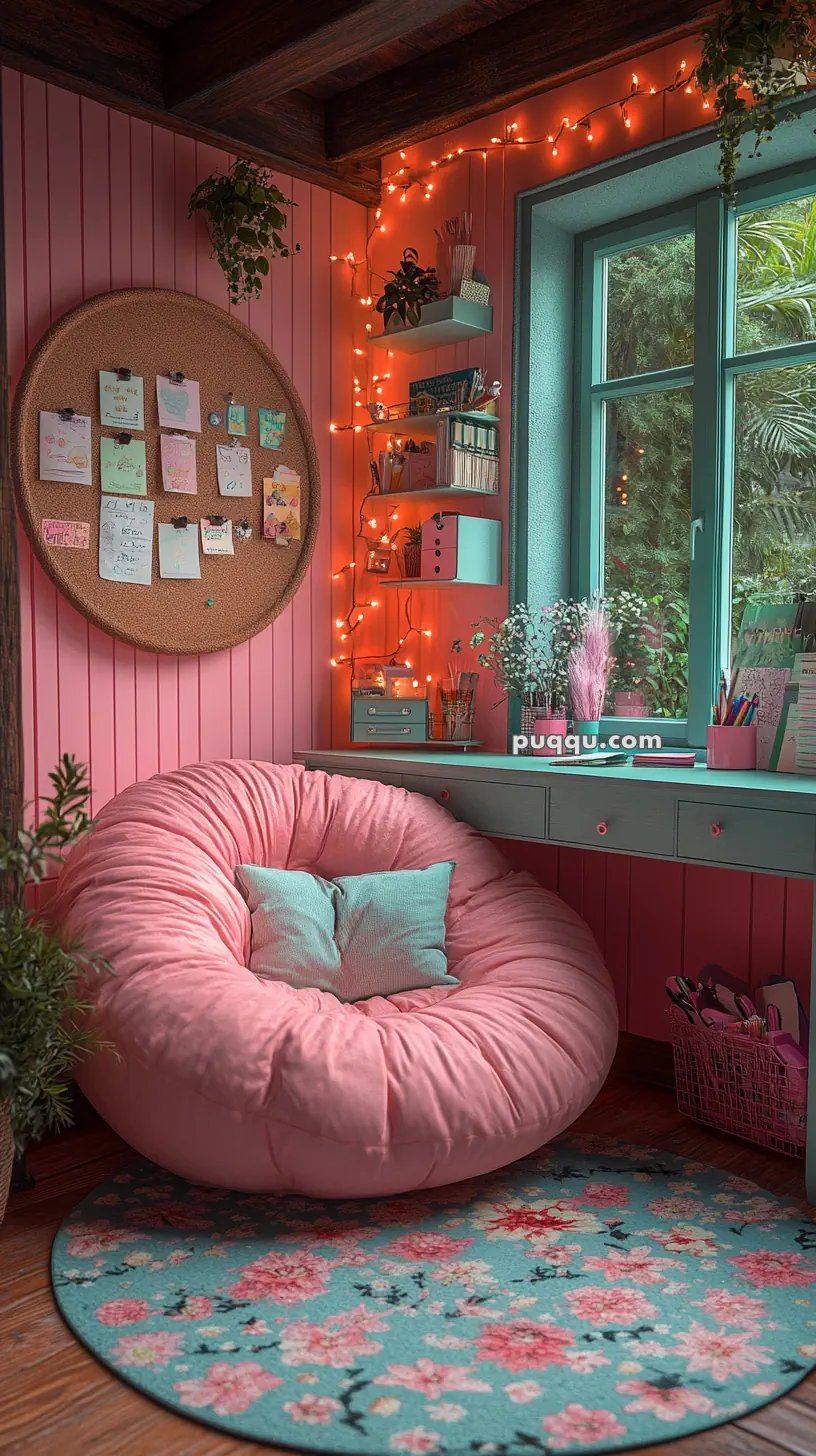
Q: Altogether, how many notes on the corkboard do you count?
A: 13